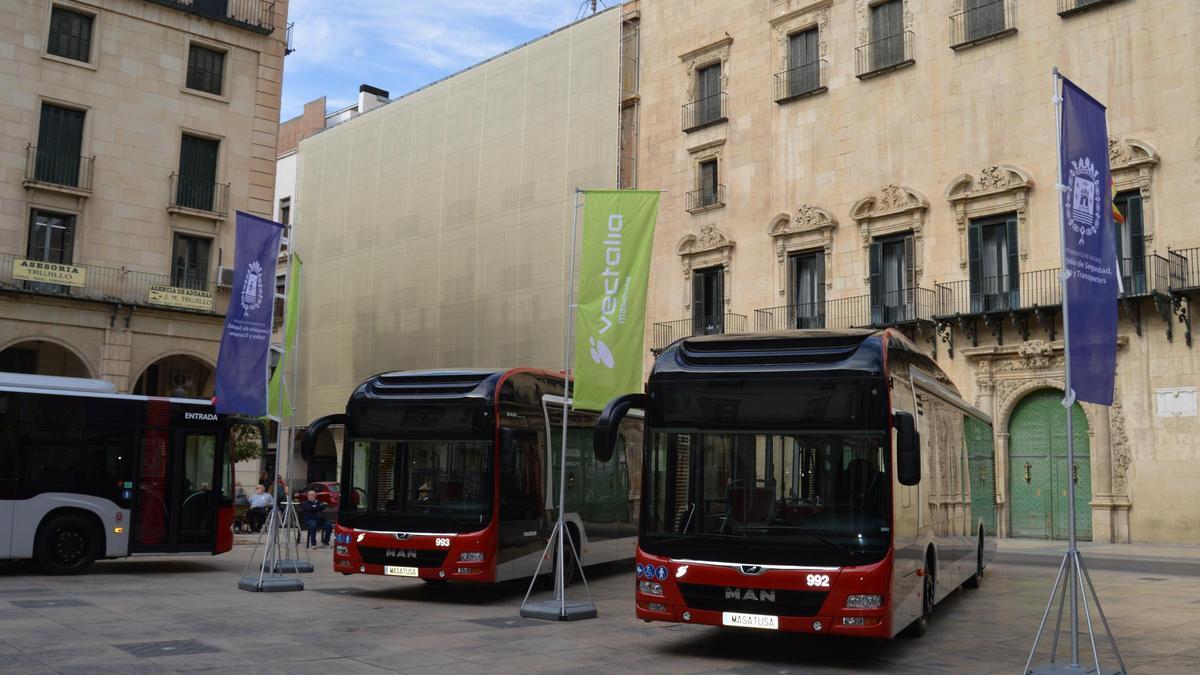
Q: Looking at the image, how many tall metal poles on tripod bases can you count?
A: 4